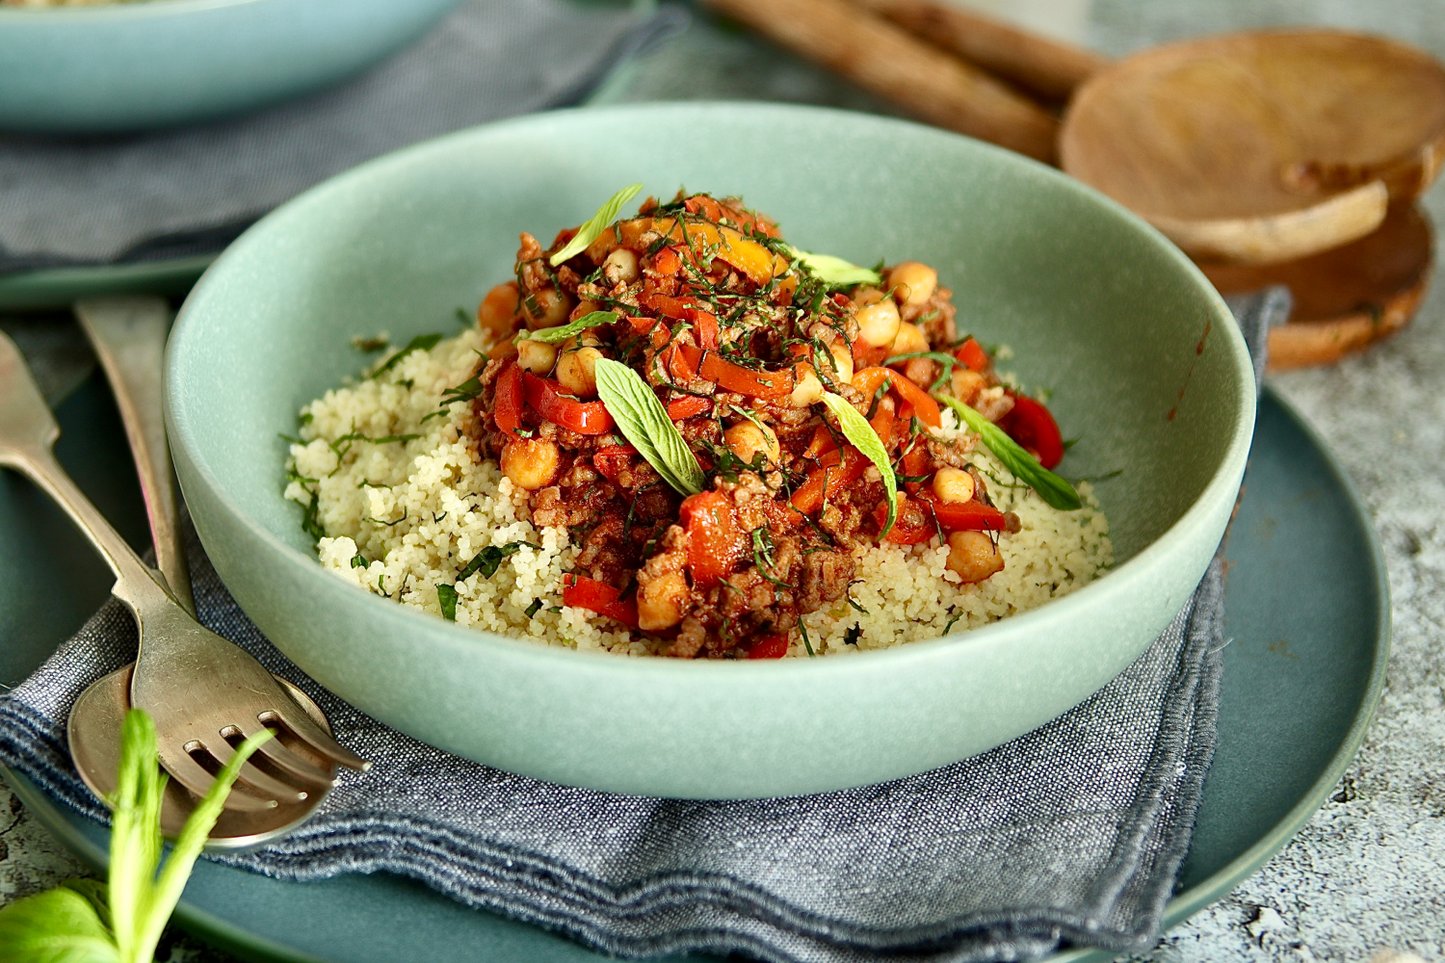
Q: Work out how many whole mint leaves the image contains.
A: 6